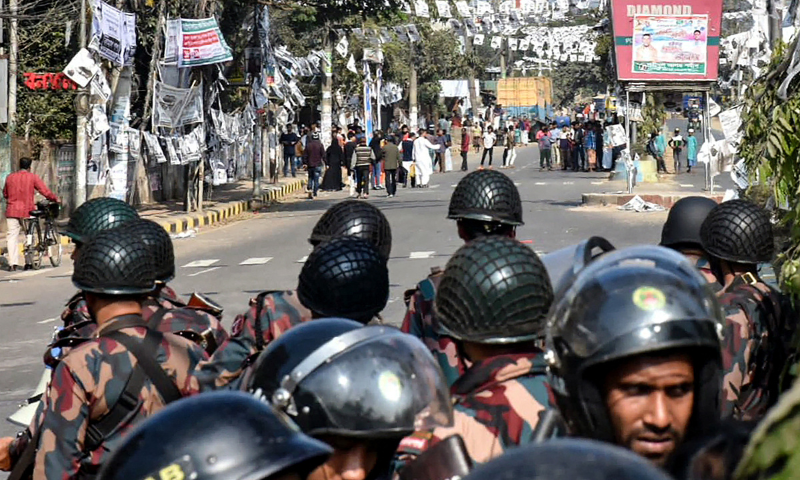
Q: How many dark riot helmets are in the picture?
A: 13